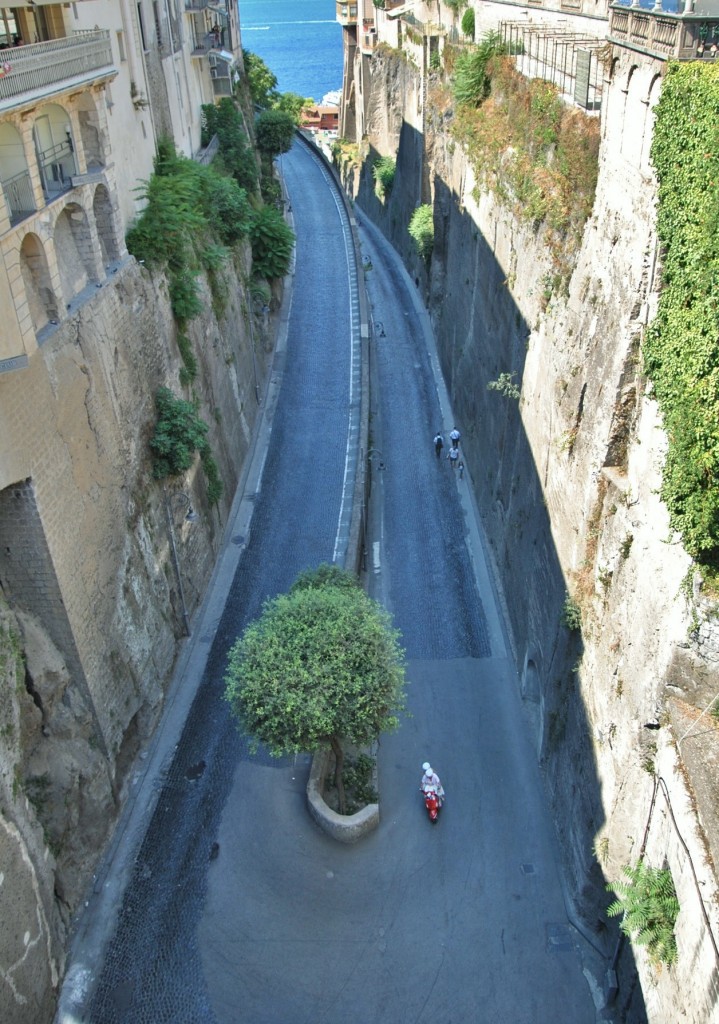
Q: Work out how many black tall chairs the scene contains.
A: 0